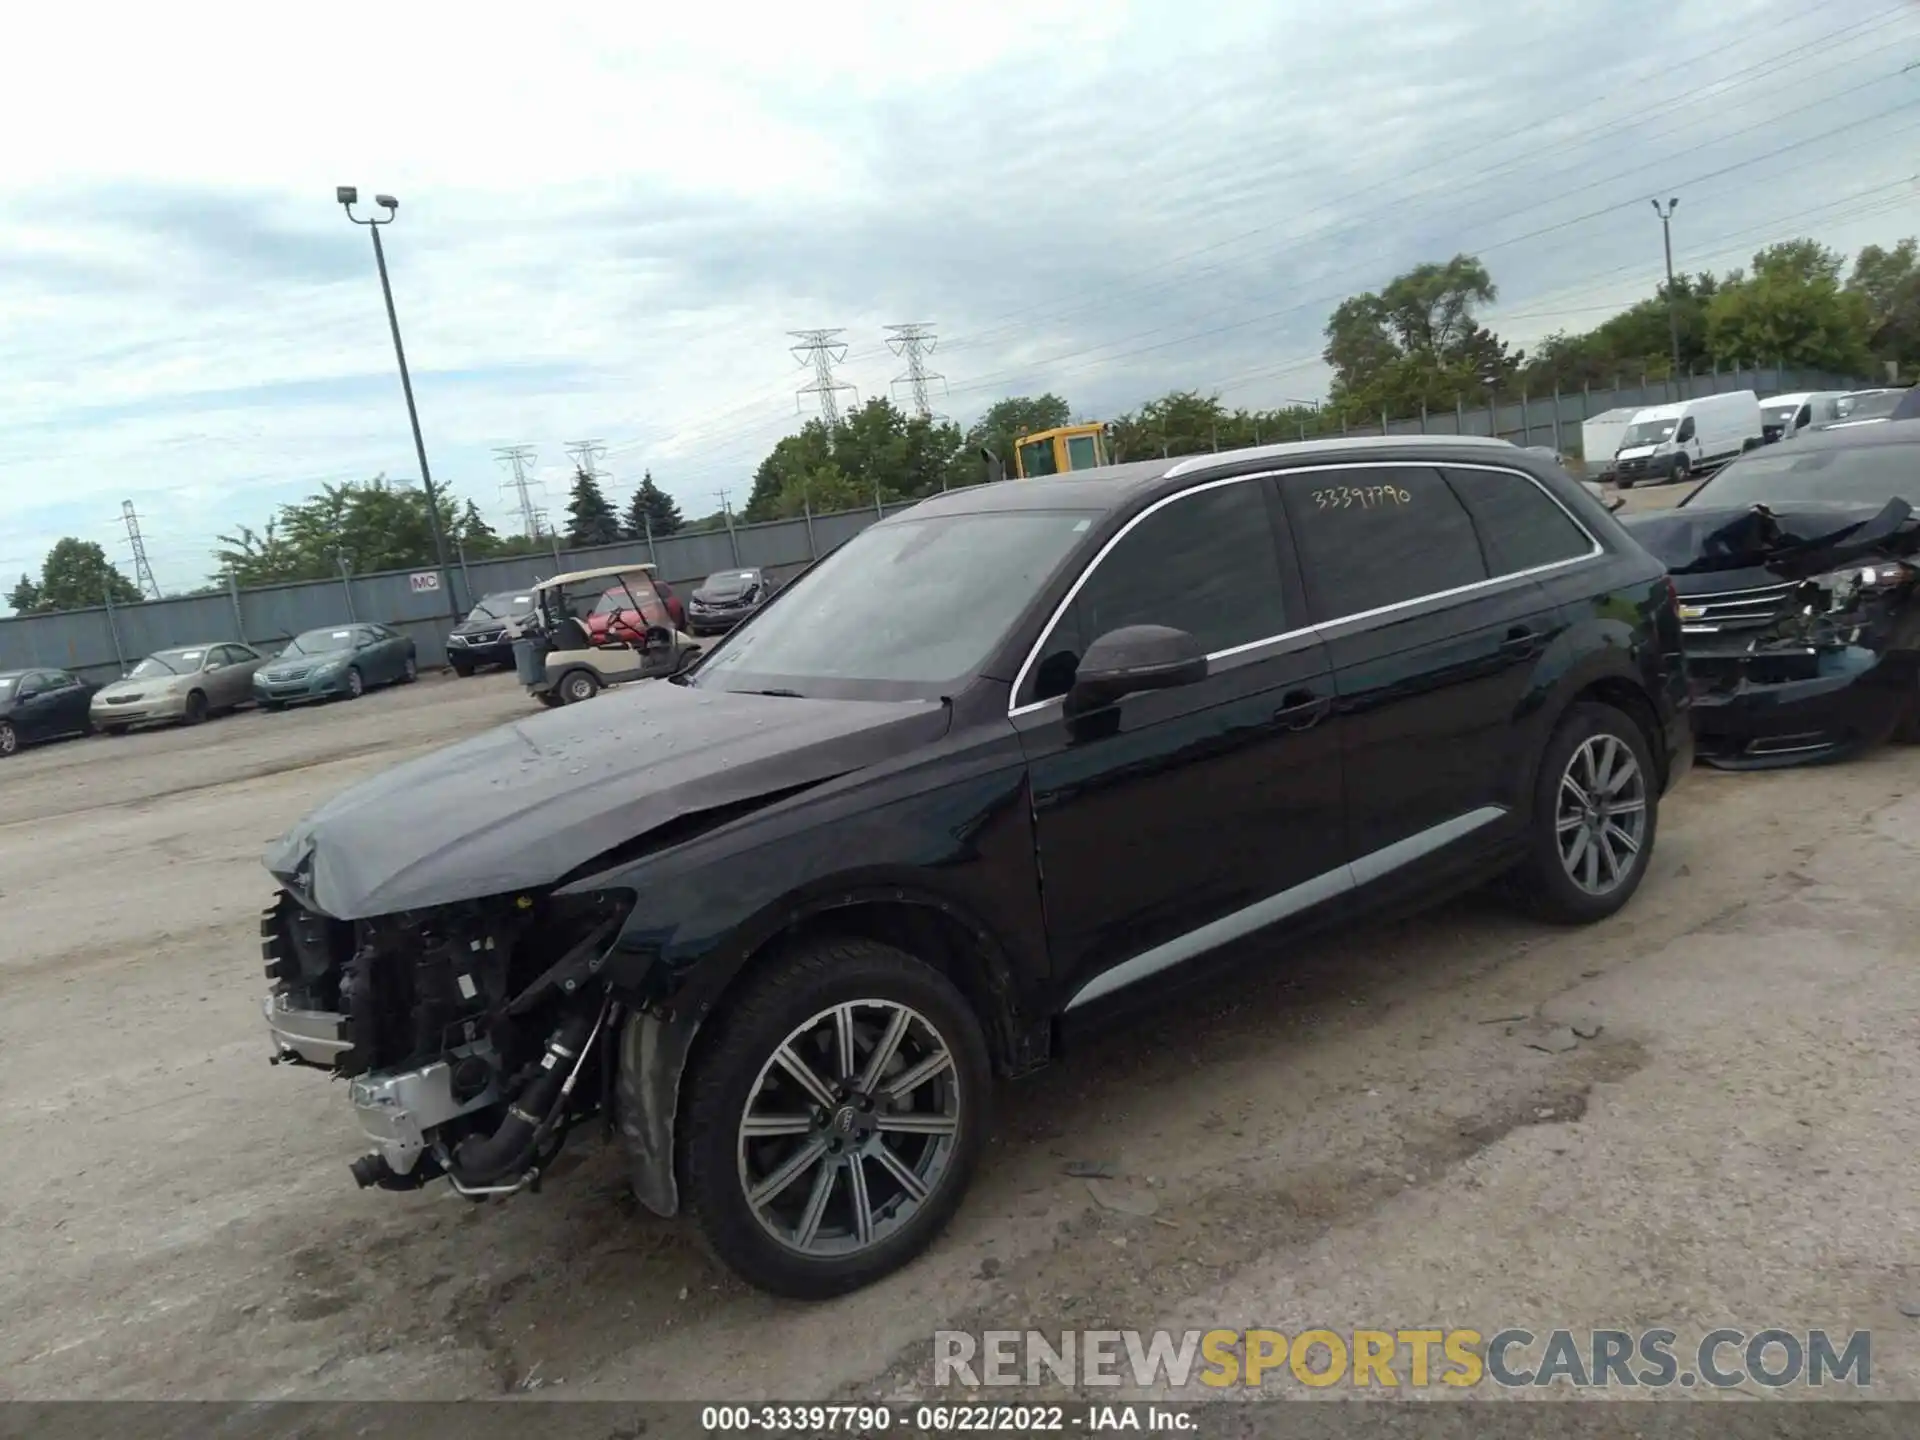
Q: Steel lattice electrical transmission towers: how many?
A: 5